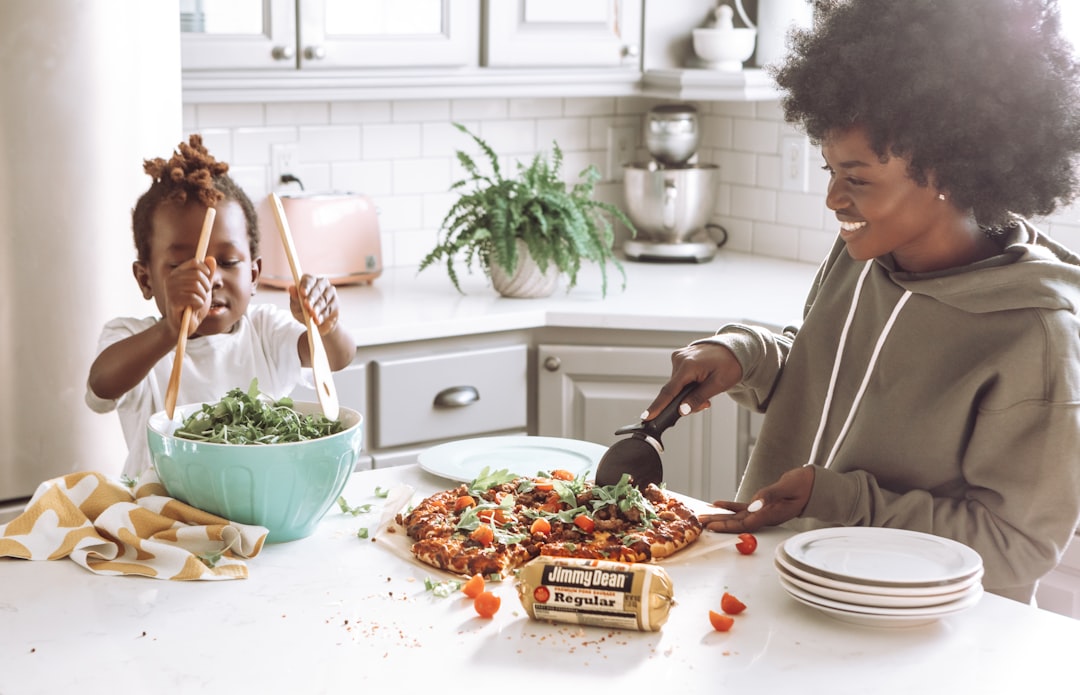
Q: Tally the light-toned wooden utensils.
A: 2